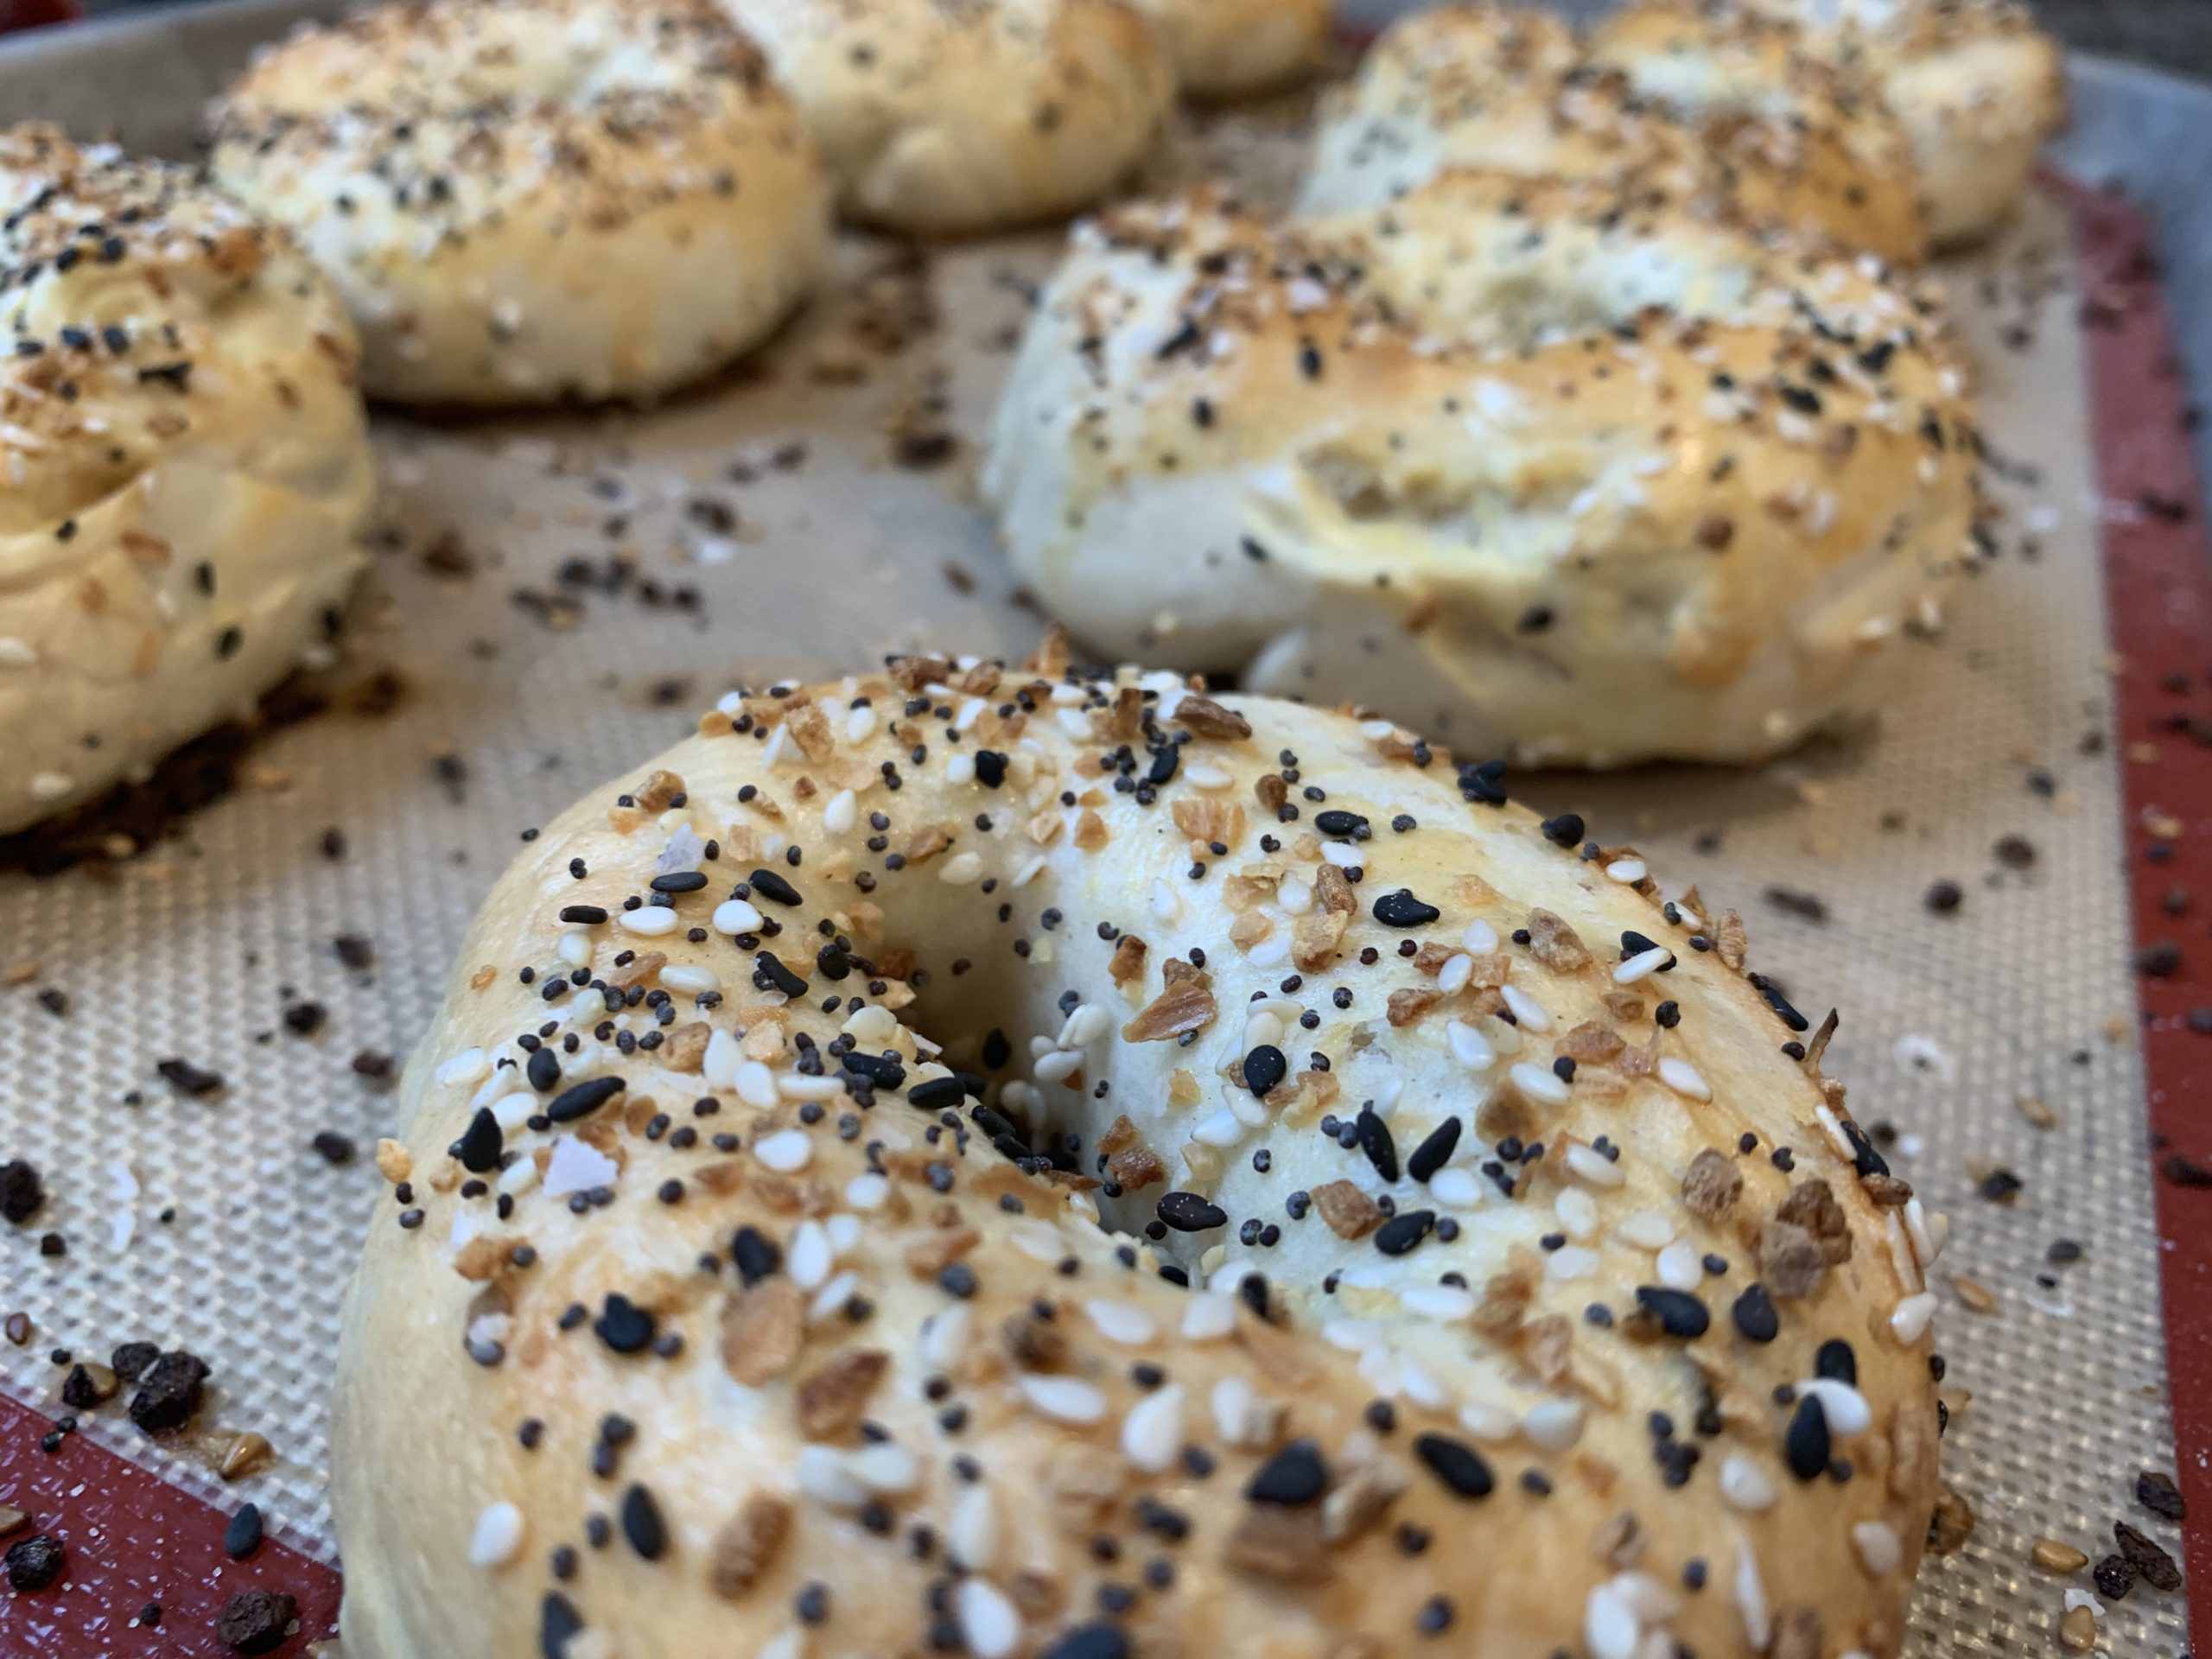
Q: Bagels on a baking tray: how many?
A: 8